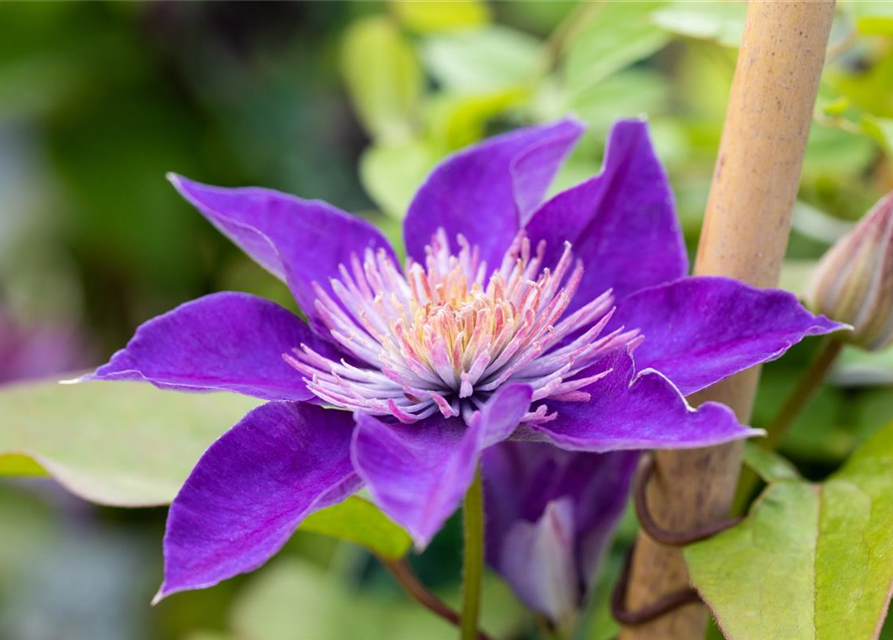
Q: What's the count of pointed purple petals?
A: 8